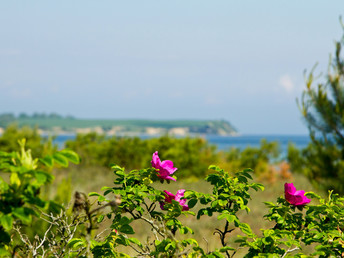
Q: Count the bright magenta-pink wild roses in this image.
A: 3